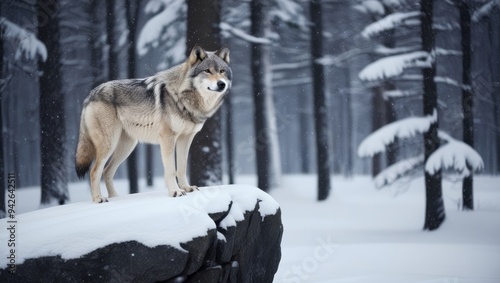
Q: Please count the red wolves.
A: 0